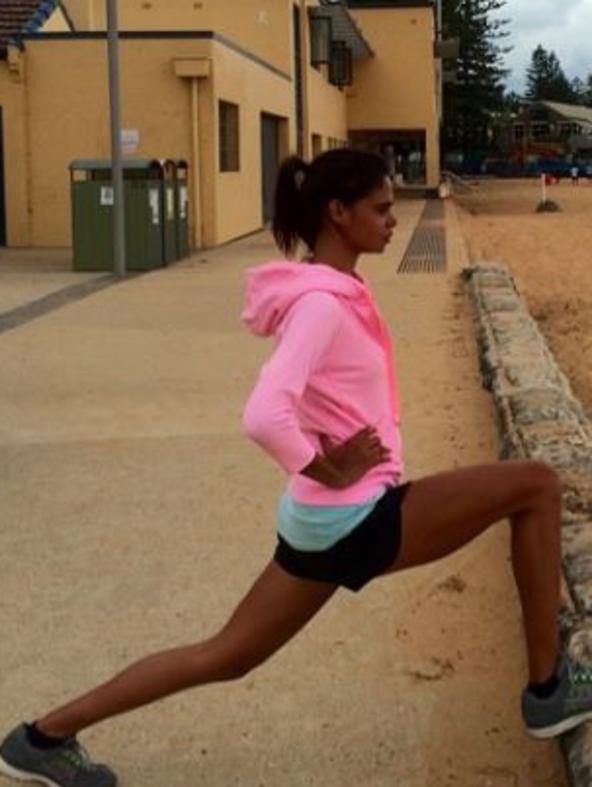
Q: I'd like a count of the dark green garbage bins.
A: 3